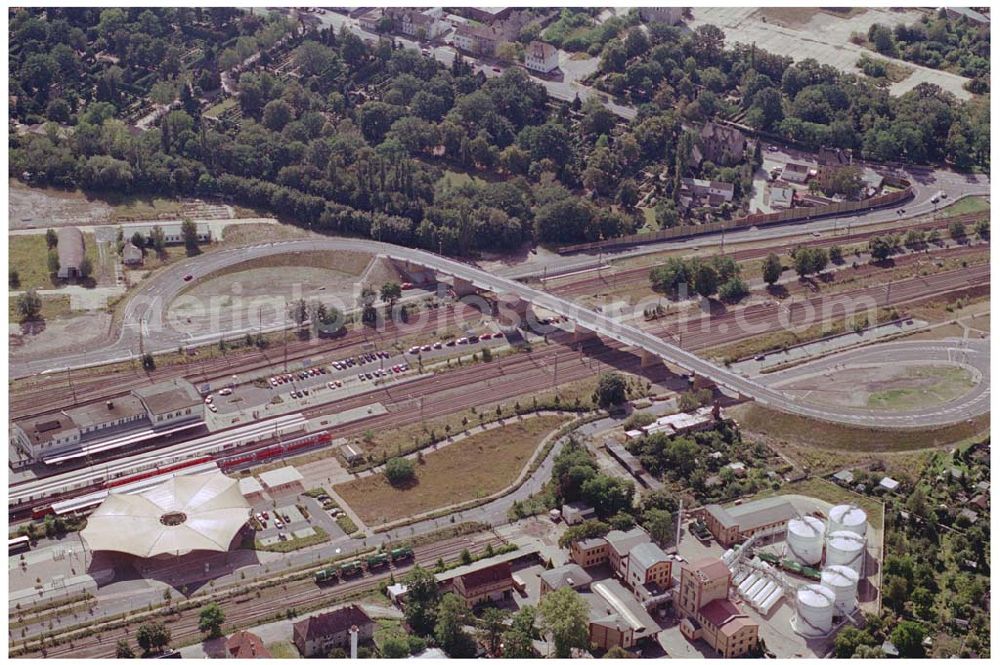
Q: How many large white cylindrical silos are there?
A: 5